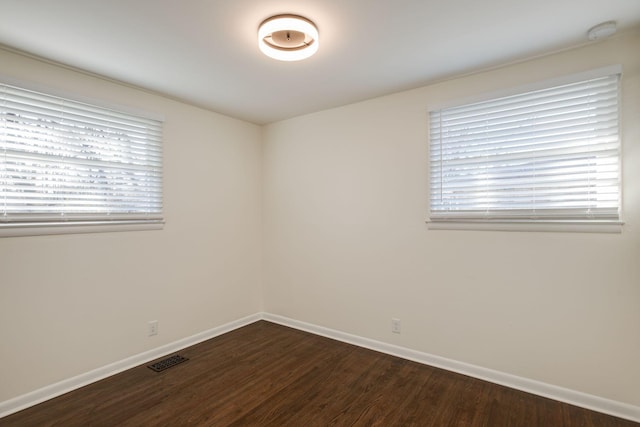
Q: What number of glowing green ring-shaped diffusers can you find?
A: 0